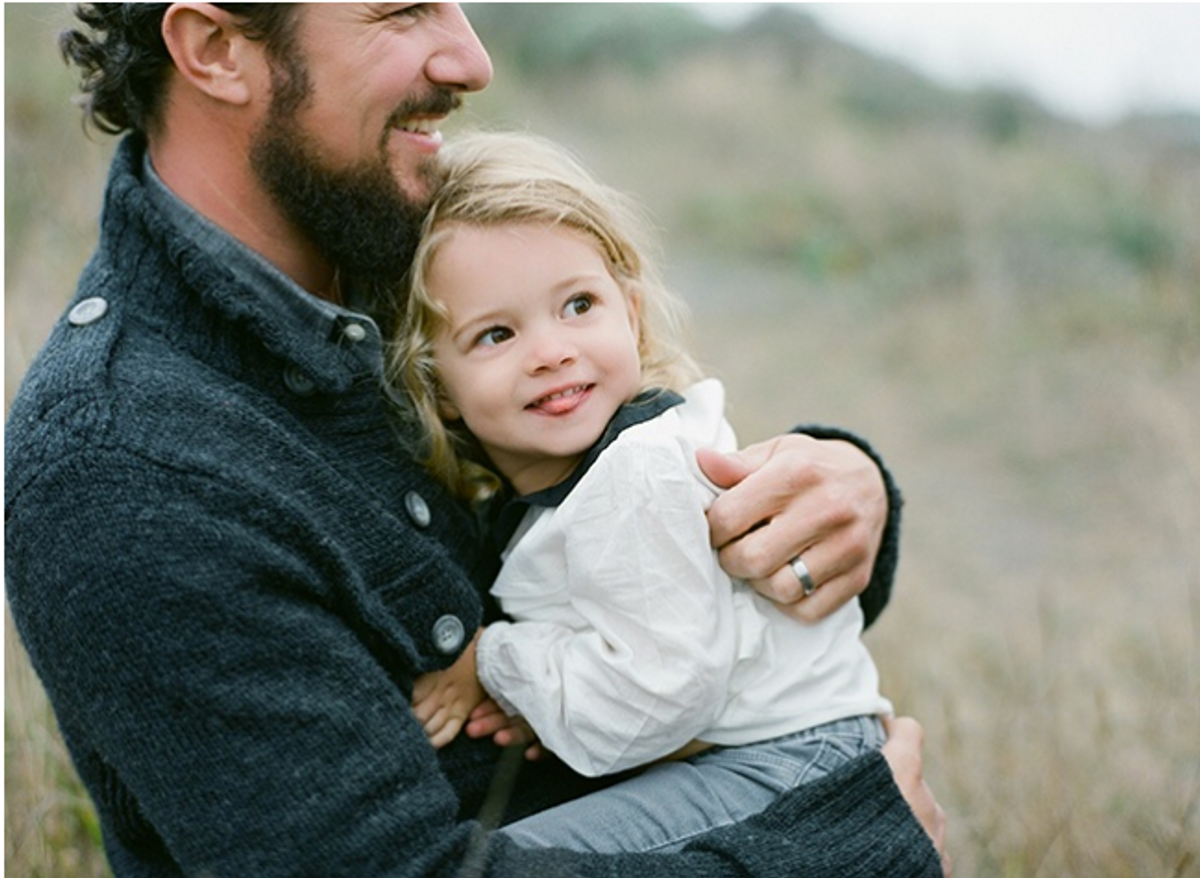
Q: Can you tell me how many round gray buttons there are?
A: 5